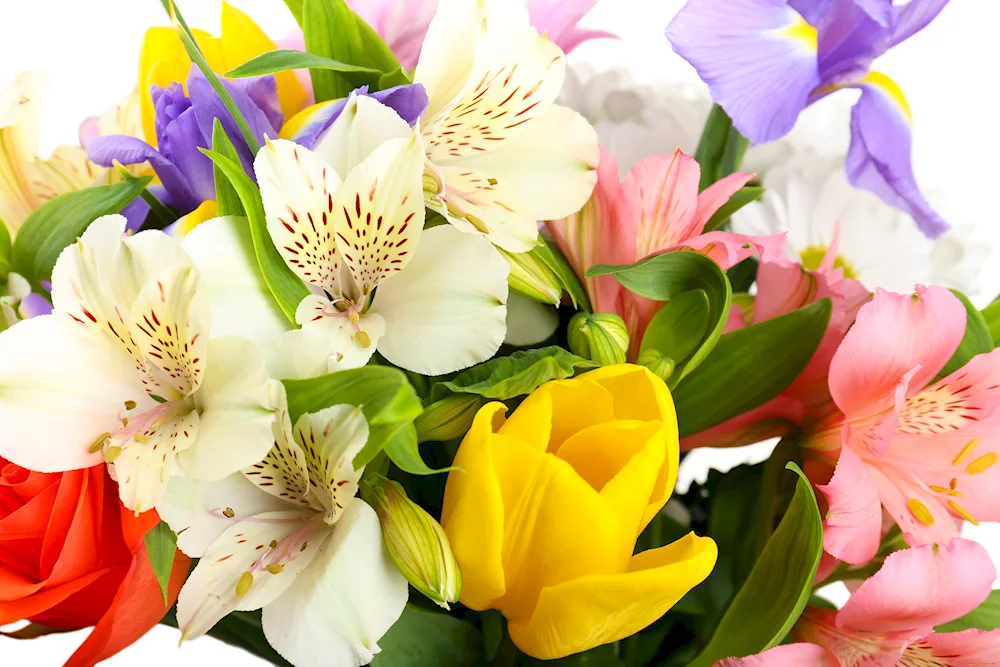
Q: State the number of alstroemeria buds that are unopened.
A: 5